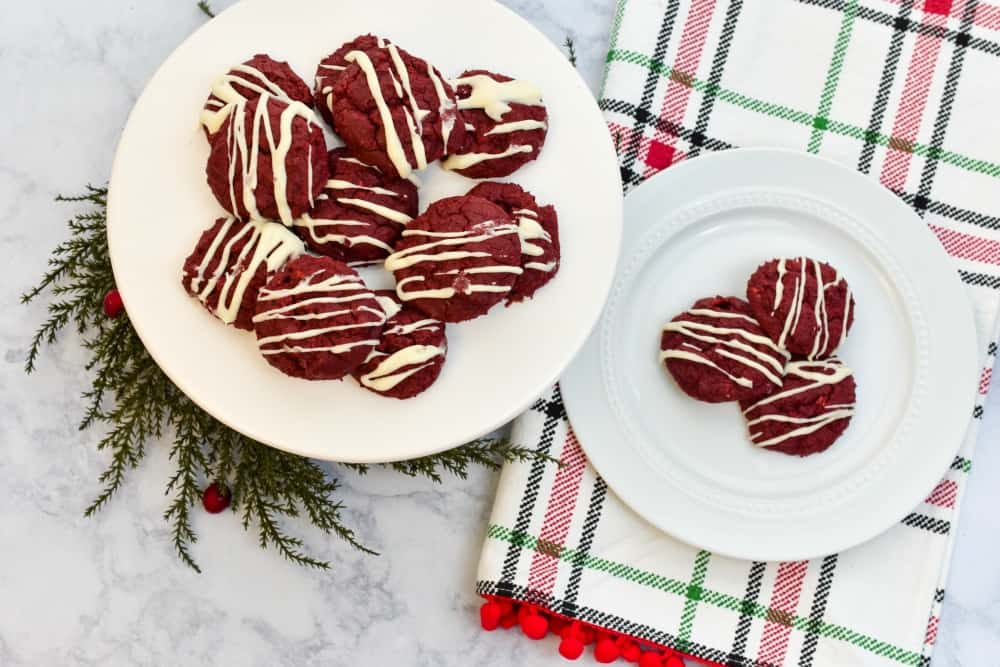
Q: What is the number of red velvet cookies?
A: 14